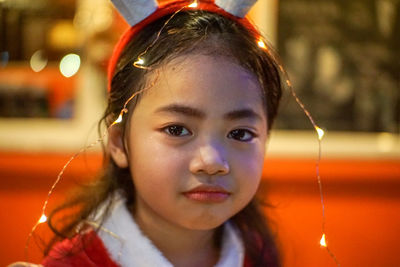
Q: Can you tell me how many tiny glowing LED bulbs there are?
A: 7